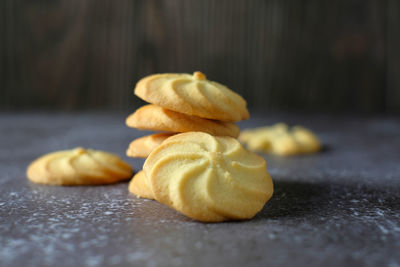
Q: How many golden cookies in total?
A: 7